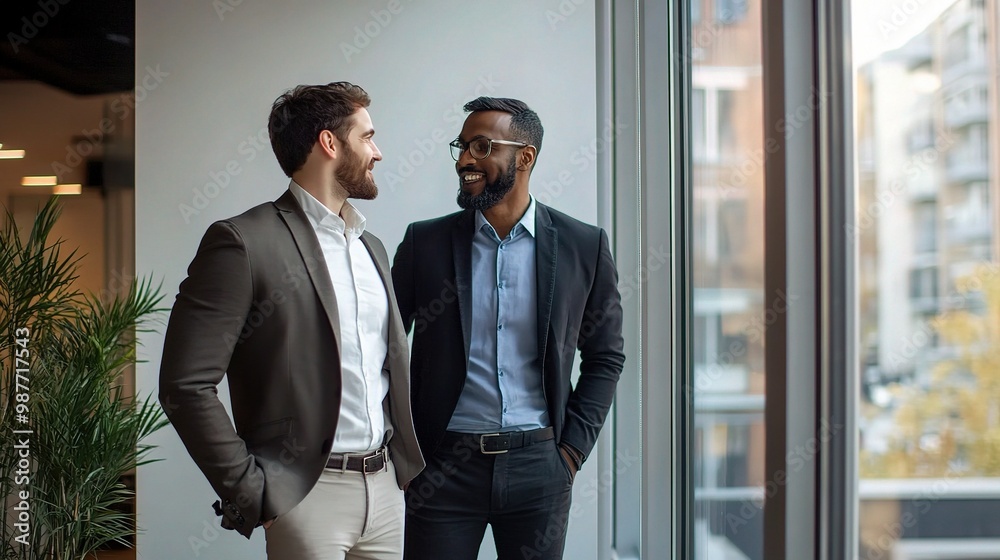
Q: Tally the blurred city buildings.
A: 2